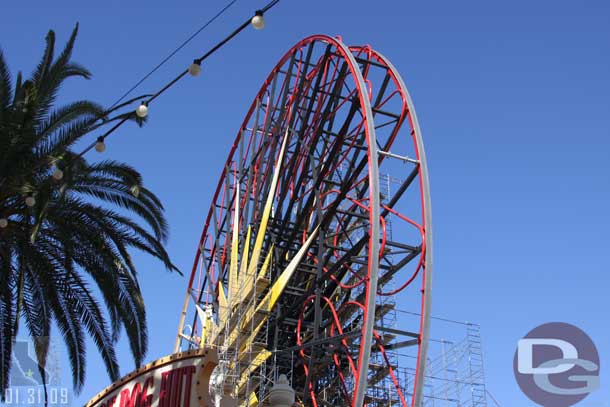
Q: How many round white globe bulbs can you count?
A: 7